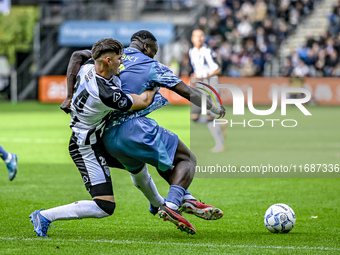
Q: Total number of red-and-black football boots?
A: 2